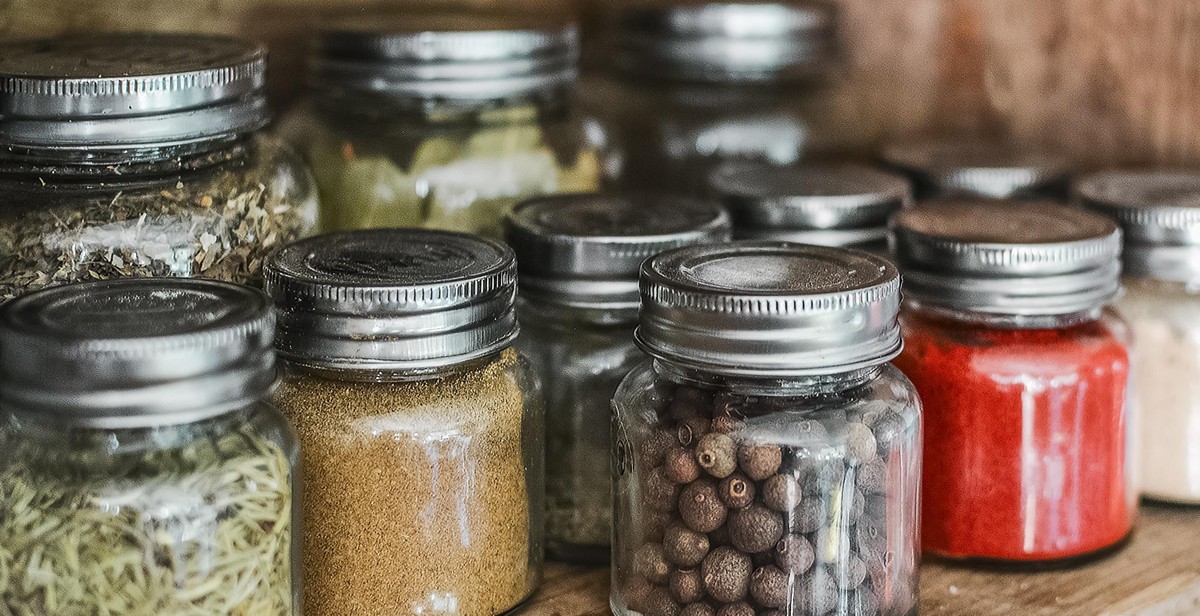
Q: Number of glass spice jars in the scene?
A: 11